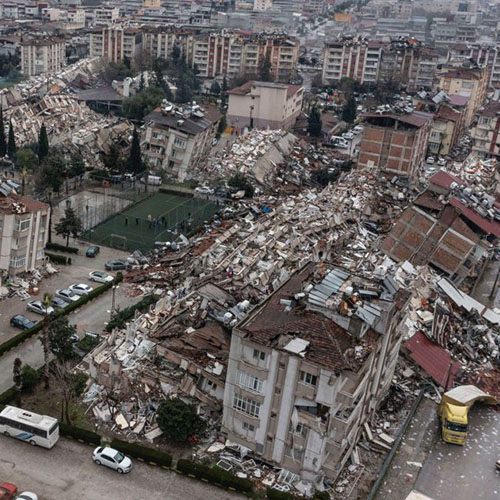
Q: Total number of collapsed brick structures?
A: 1